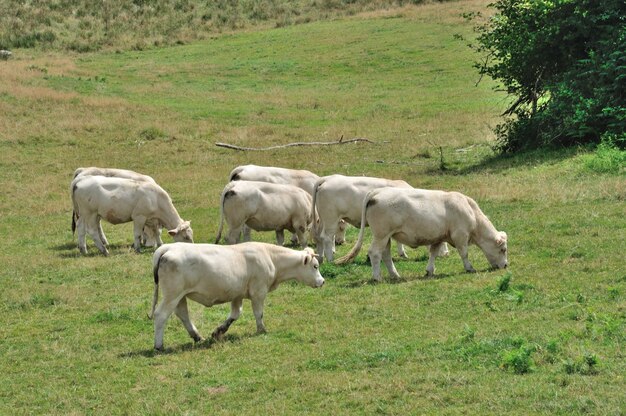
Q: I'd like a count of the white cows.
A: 7